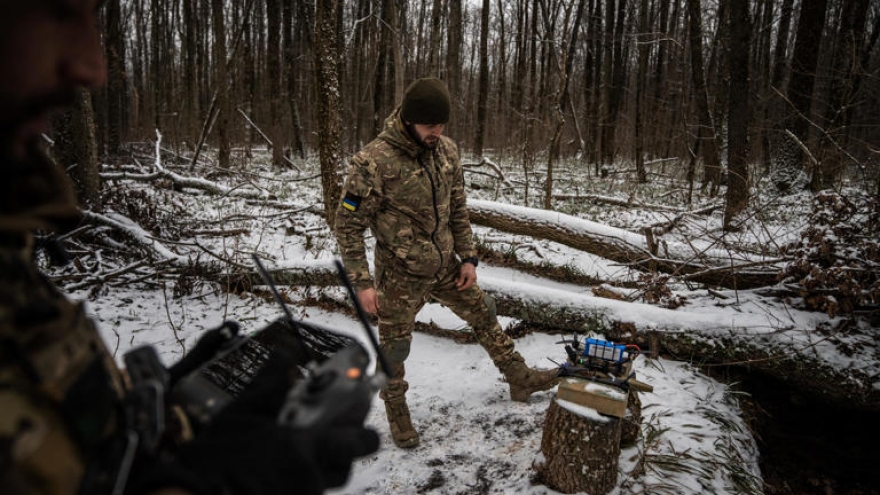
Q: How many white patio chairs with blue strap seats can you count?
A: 0